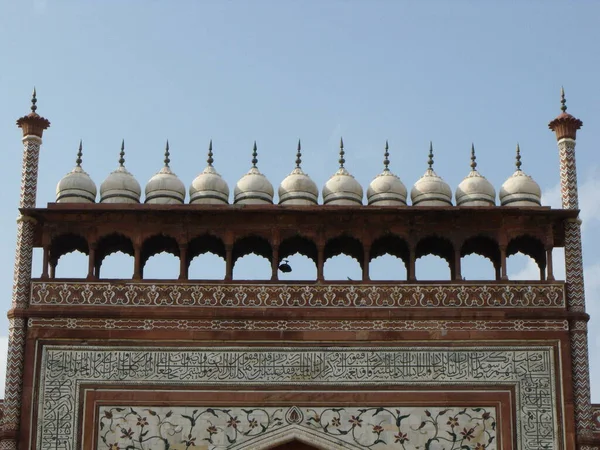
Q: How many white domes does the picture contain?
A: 11